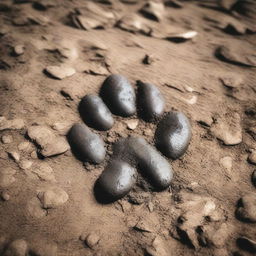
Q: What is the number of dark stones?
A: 7